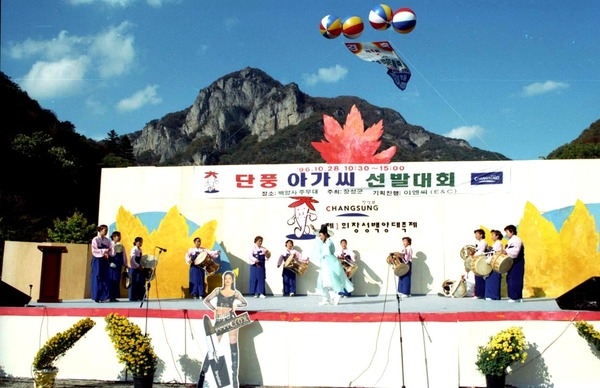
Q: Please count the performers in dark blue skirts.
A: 11